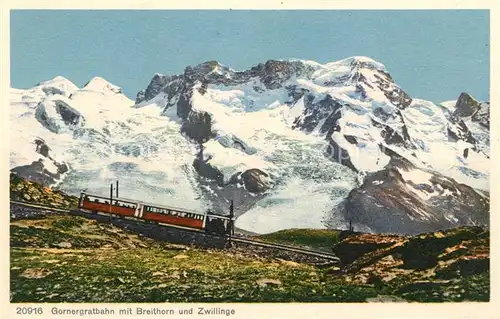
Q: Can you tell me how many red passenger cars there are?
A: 2